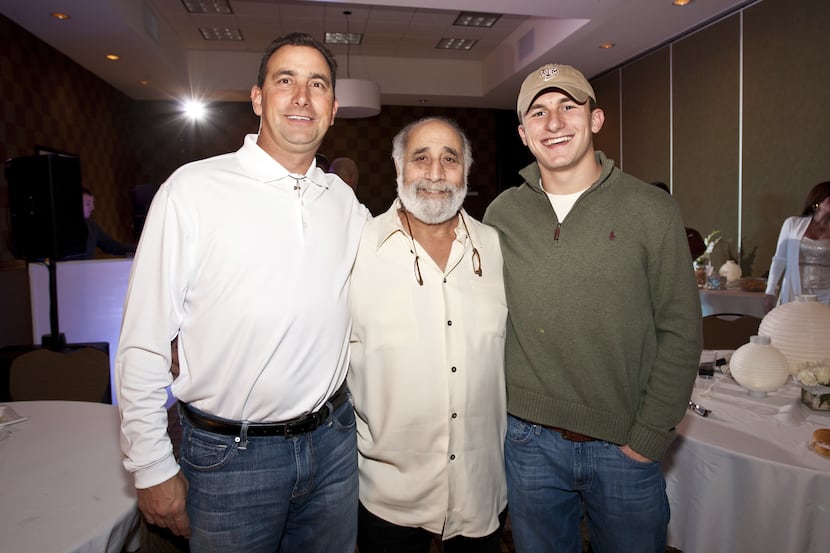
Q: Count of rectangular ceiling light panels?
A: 5